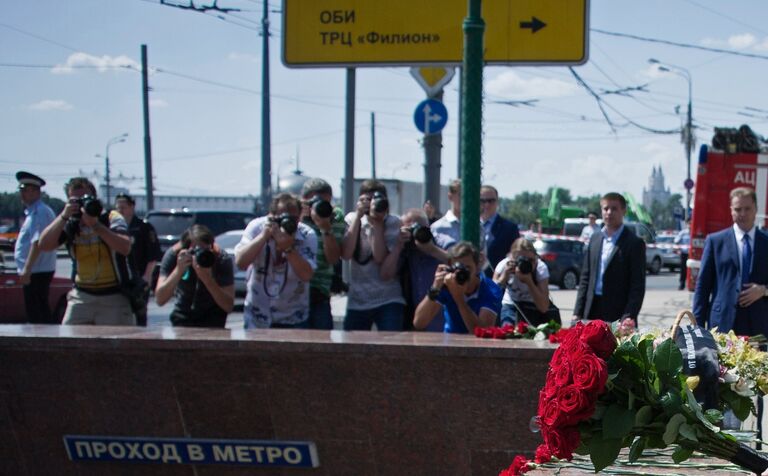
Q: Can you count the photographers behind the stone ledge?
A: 8